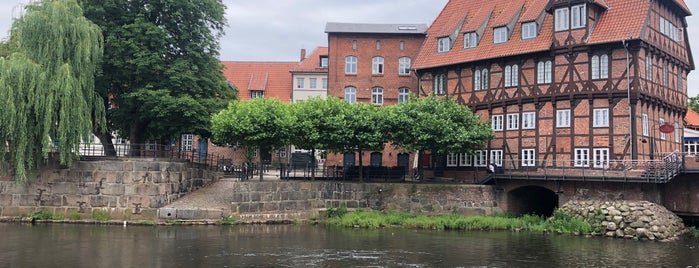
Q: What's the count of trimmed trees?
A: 4